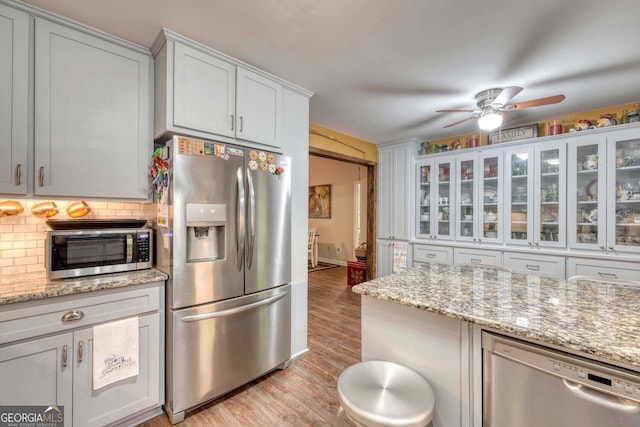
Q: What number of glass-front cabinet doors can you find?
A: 8